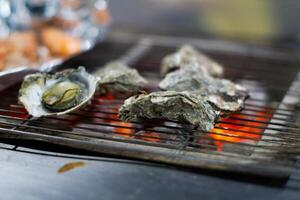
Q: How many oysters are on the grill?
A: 5